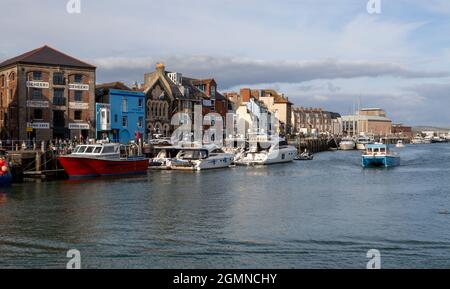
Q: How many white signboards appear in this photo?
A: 6